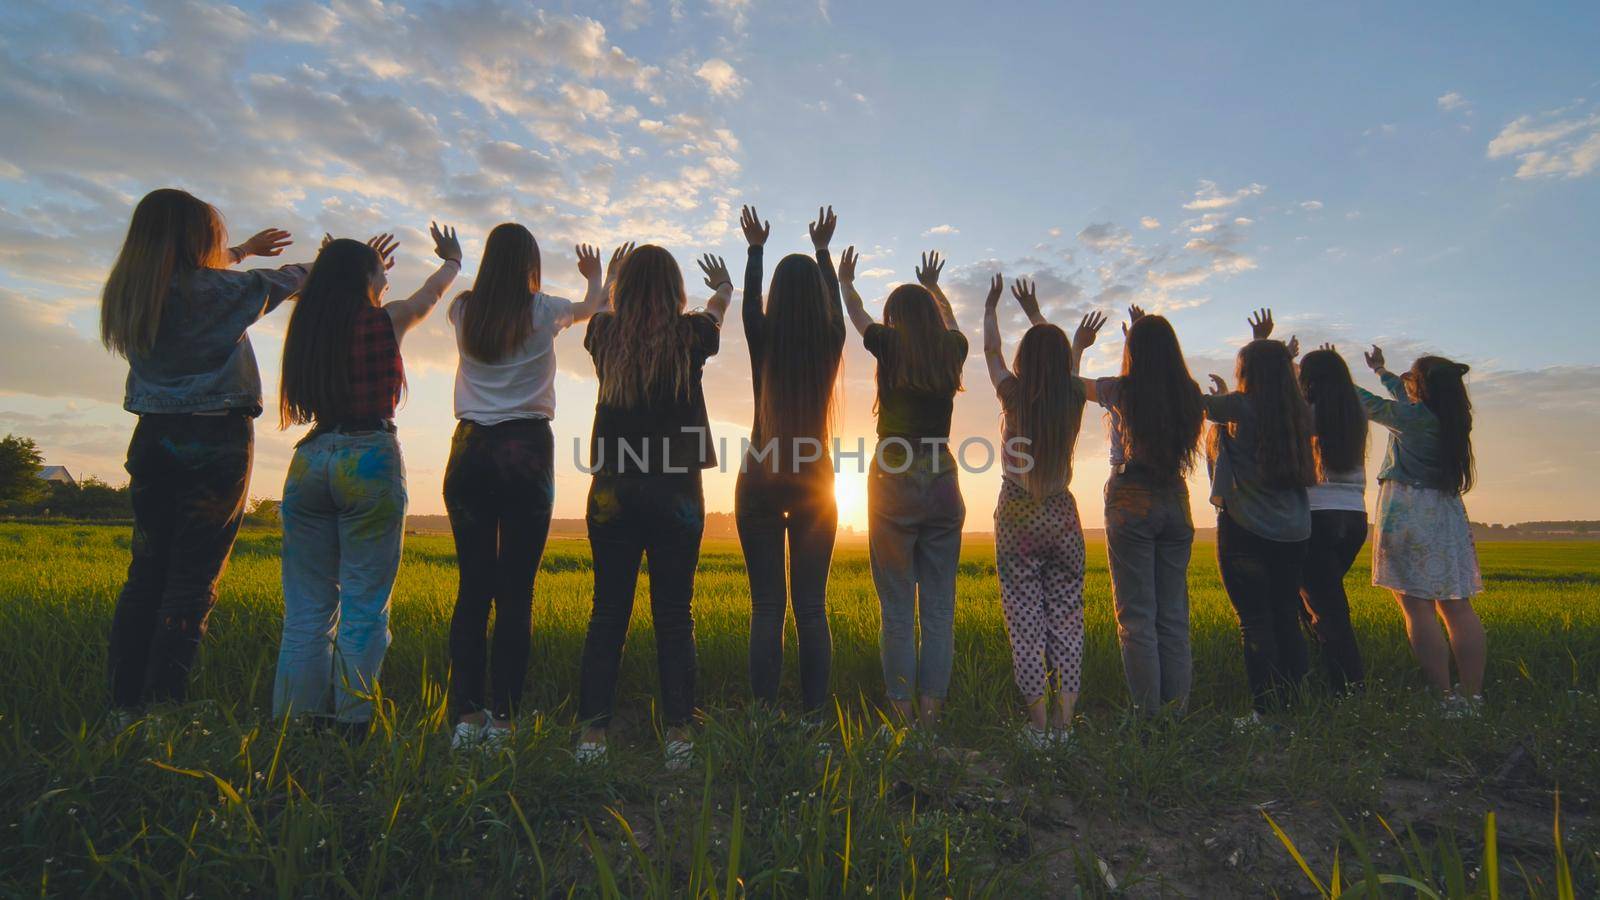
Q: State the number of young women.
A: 11